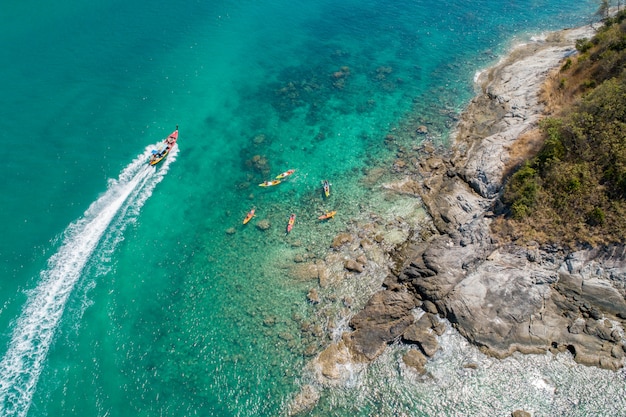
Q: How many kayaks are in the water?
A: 6